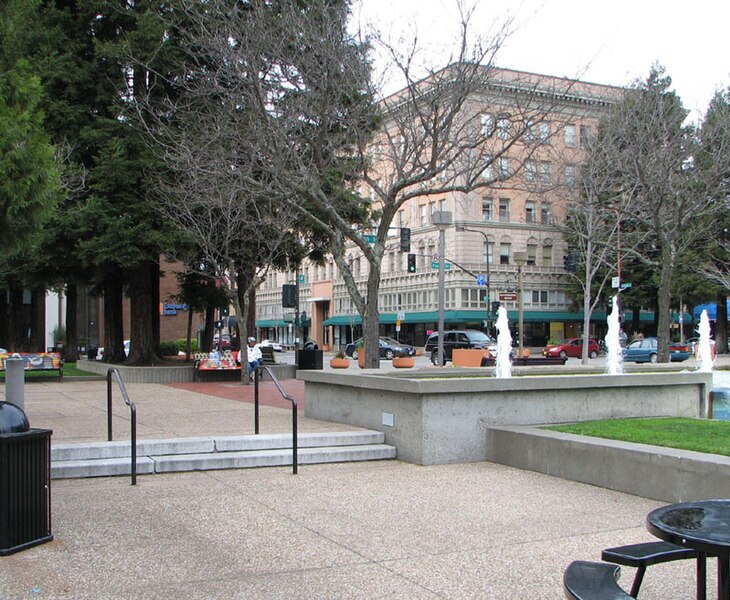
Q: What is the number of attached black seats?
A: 2